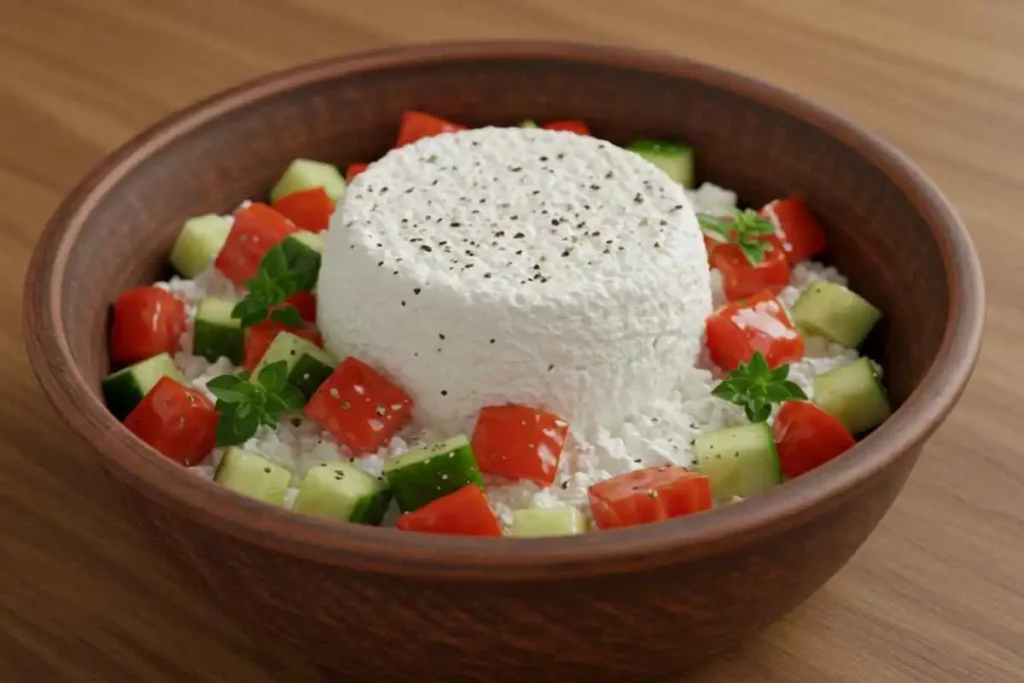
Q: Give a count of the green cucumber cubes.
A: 14